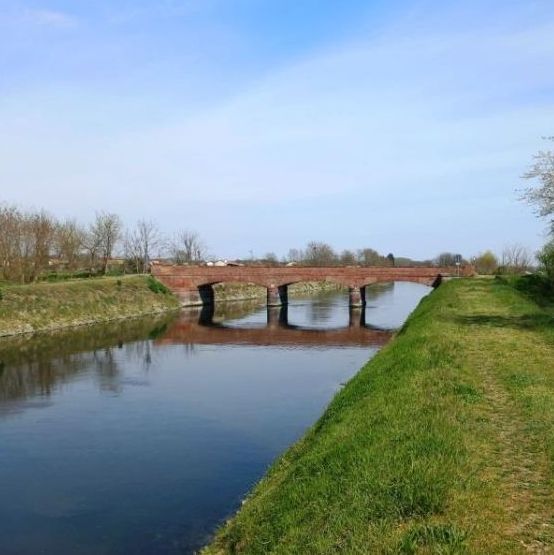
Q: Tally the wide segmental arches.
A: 3